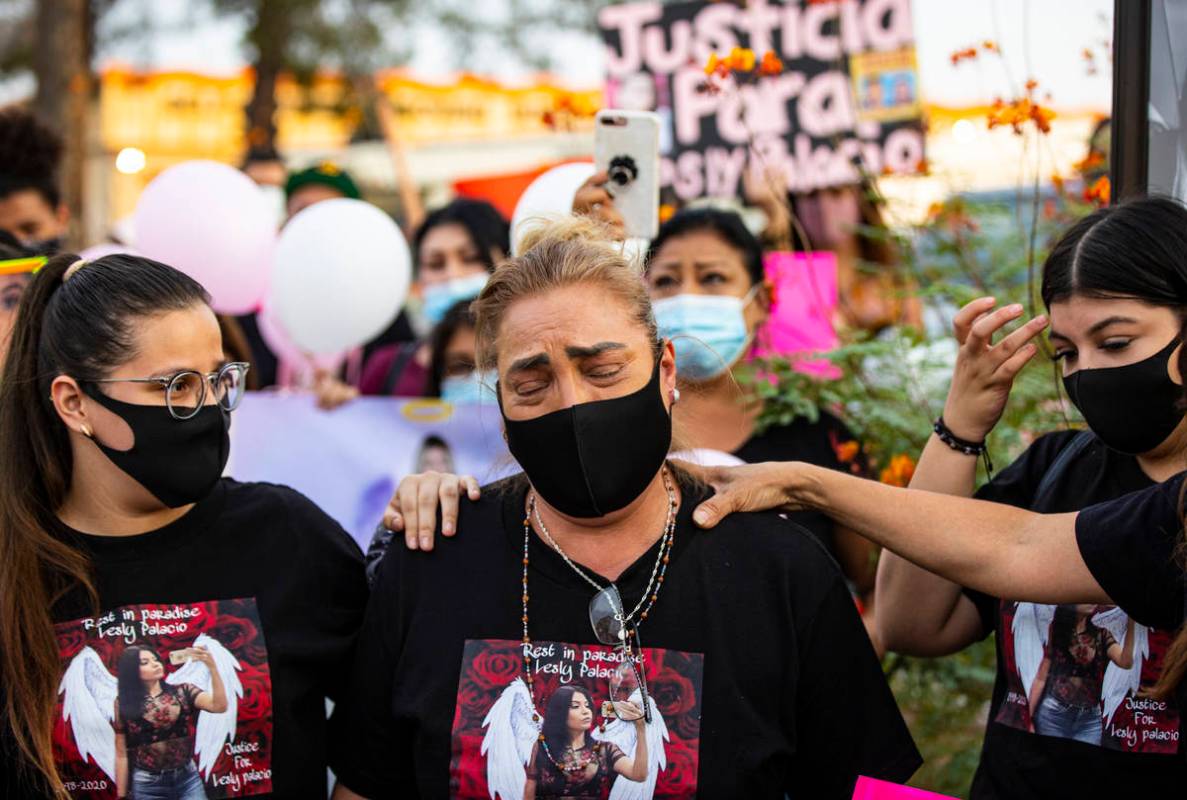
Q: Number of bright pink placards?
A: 2